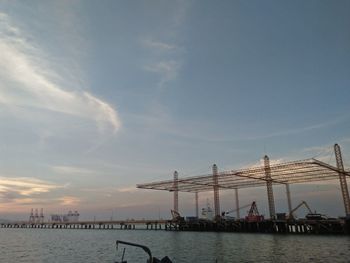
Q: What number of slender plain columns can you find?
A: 3